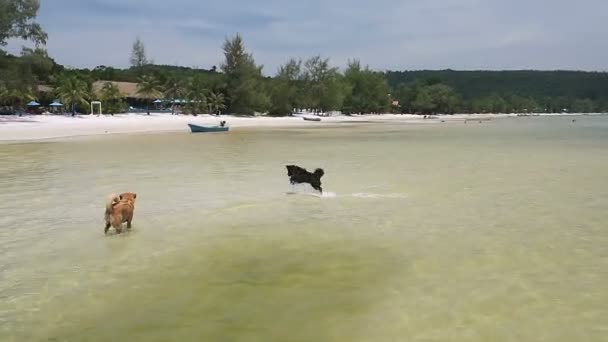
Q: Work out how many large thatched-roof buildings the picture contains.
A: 1